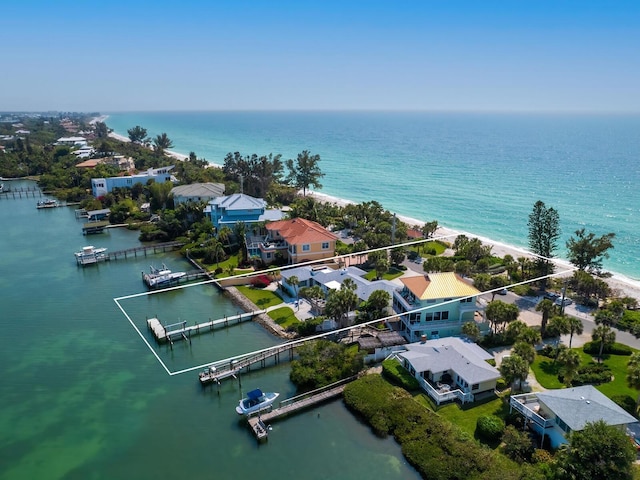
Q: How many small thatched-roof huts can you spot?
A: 2